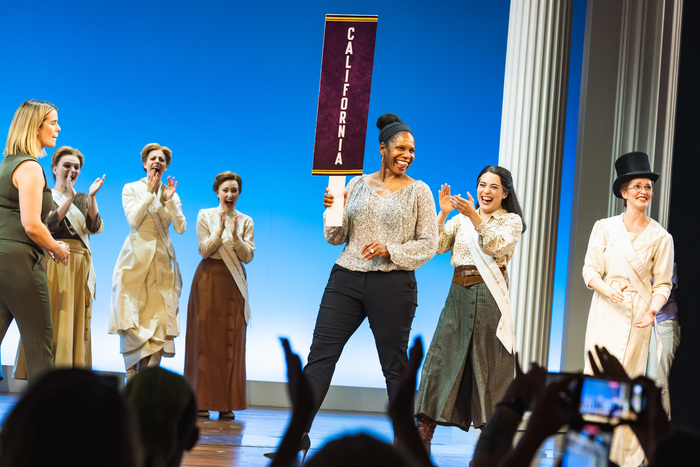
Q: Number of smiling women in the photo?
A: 6